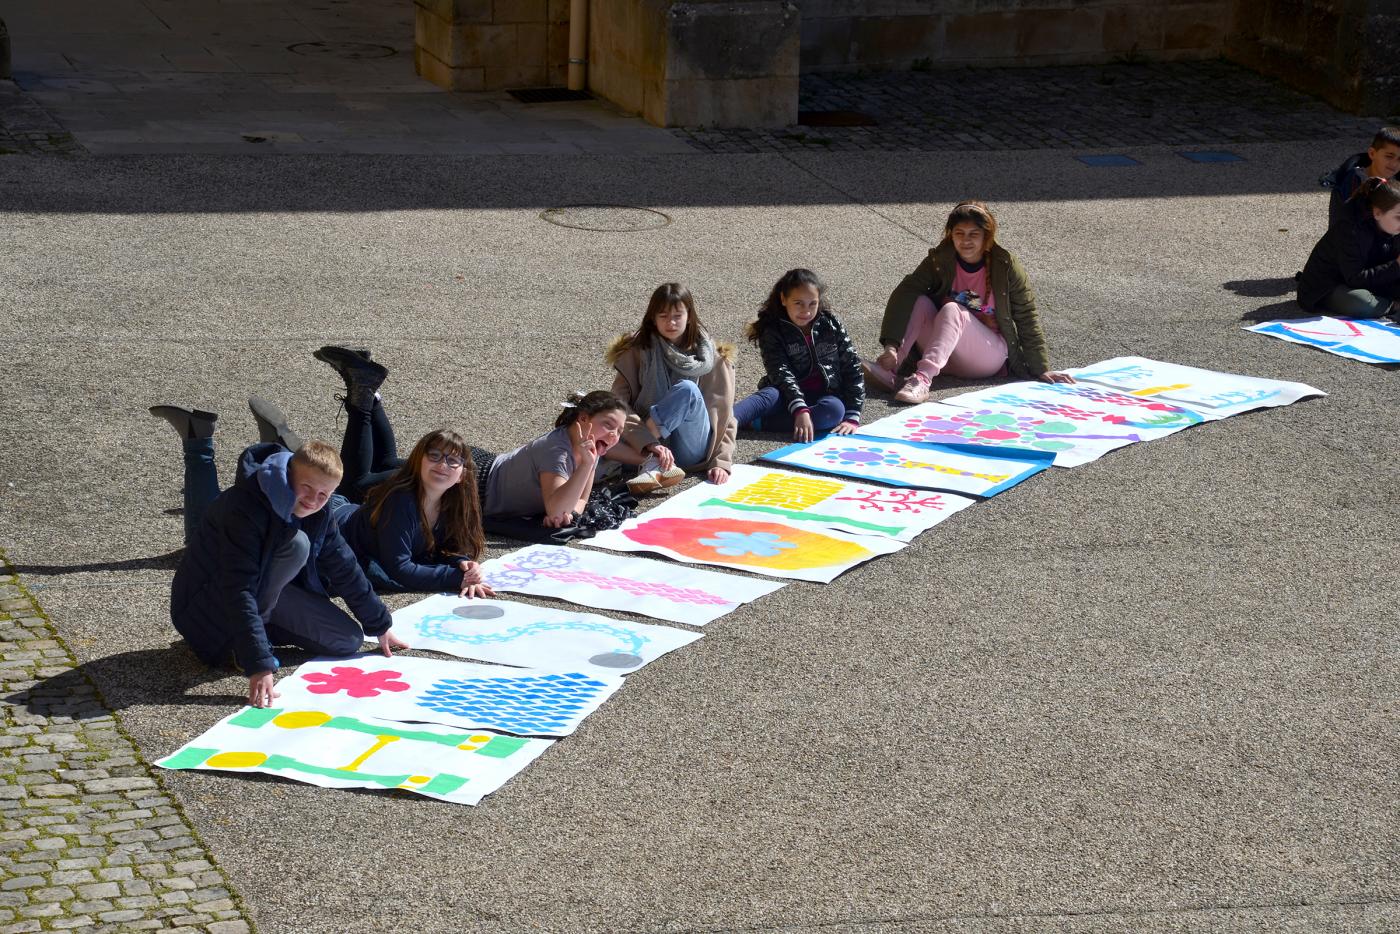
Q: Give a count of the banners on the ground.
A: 11